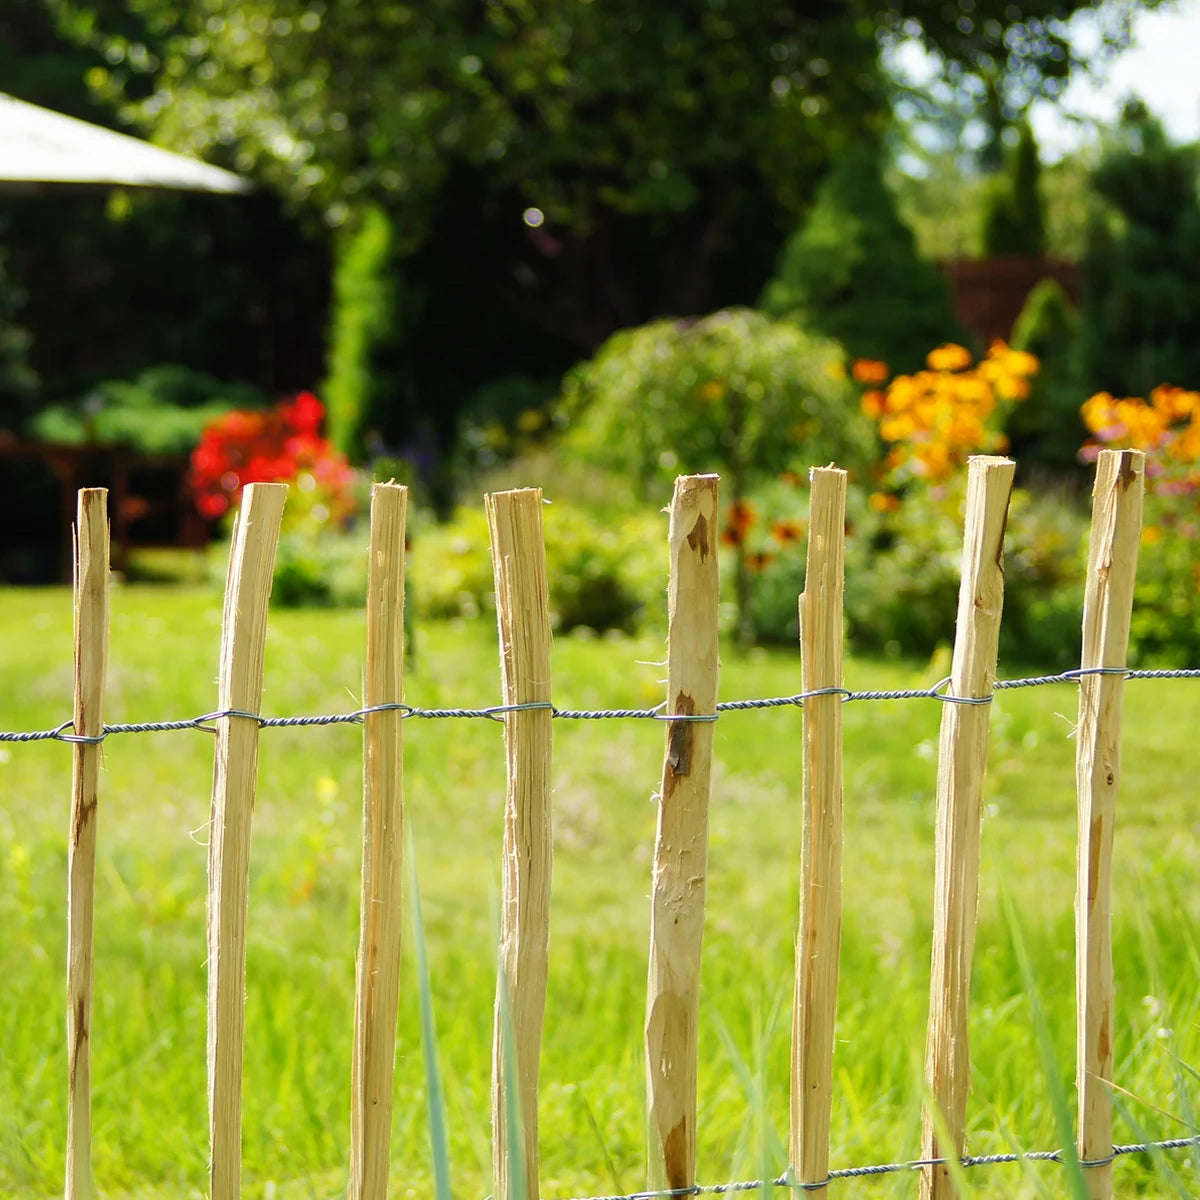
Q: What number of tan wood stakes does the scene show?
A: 8